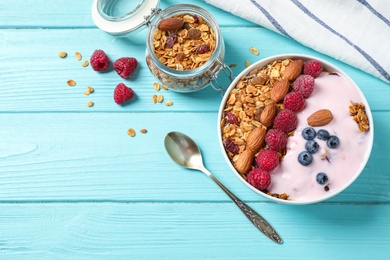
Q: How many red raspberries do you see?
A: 10